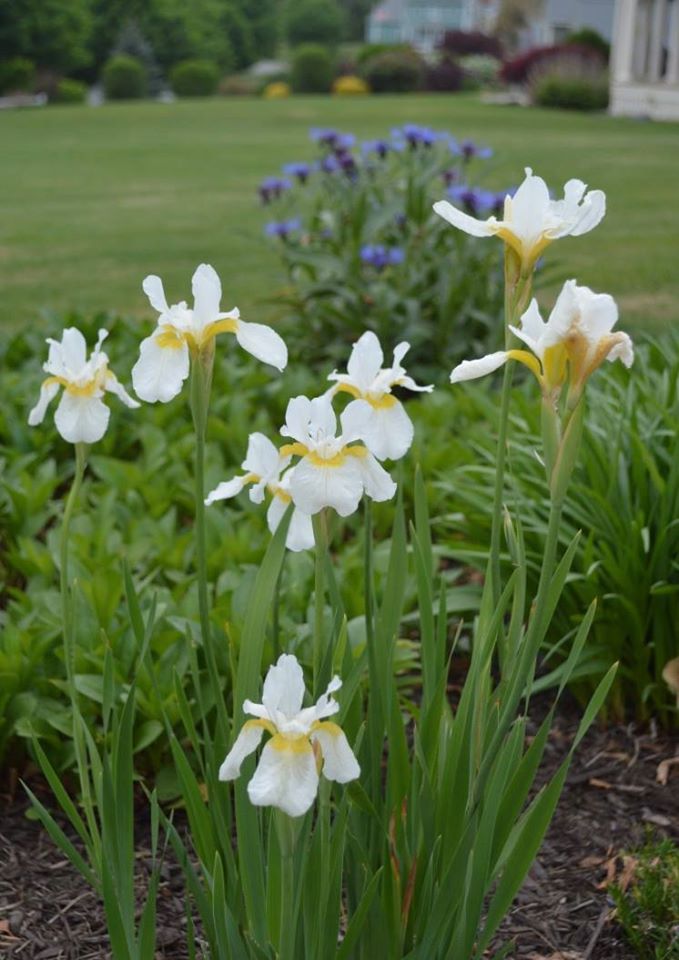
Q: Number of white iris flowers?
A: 8